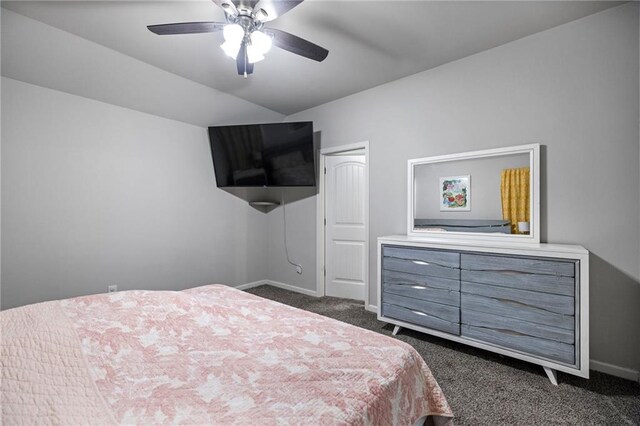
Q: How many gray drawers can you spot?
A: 6